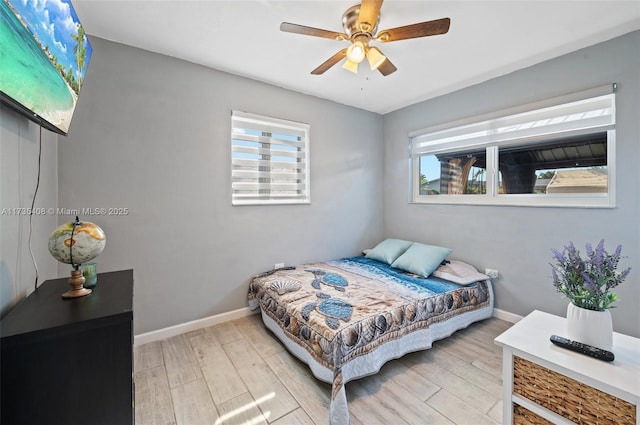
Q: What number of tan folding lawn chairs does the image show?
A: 0